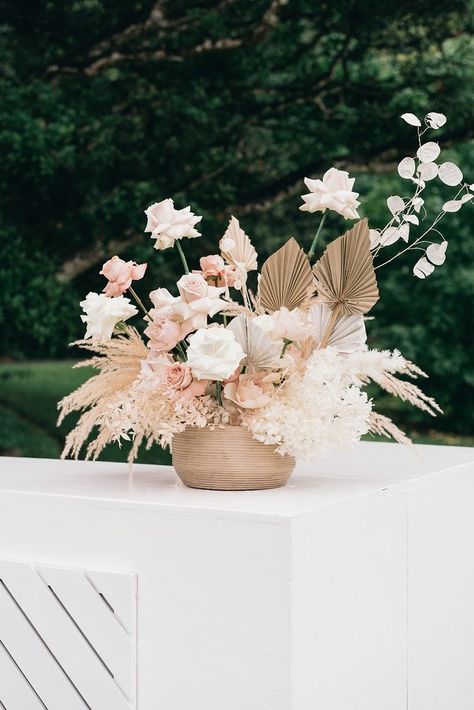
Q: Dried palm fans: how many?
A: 5